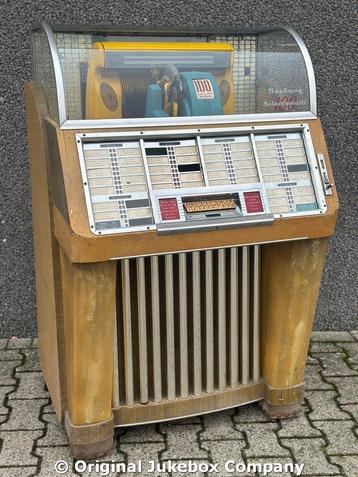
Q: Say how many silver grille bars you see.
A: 12